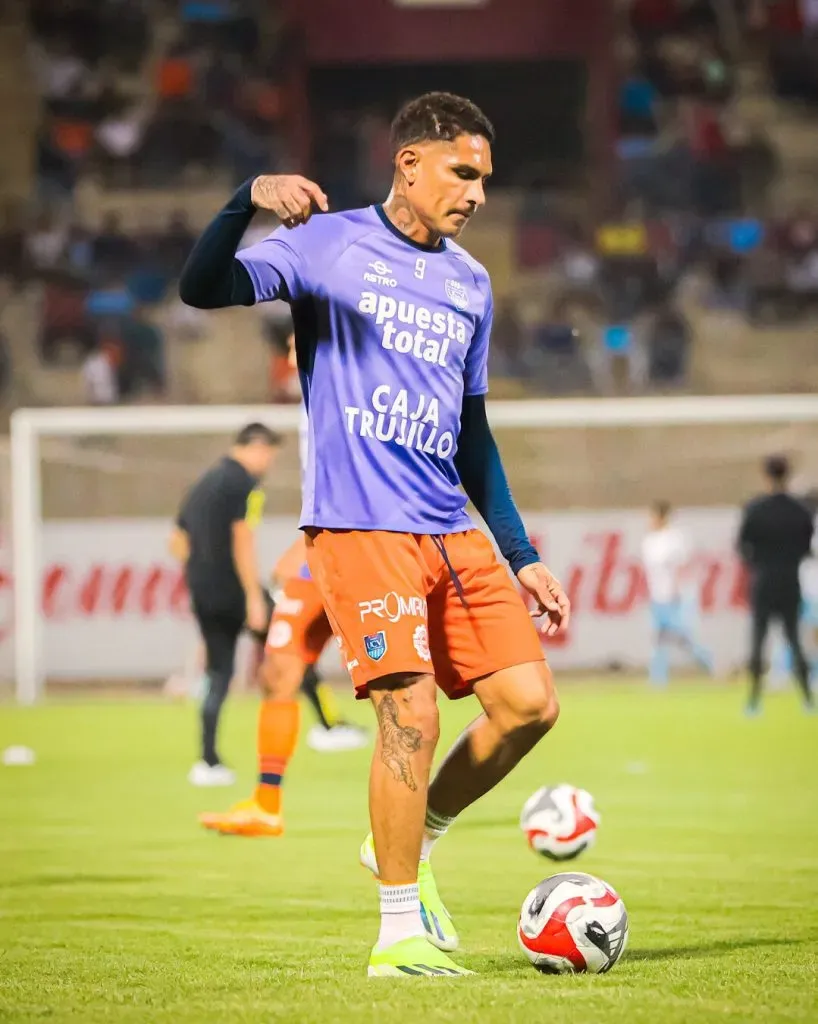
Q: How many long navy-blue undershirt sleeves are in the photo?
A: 2